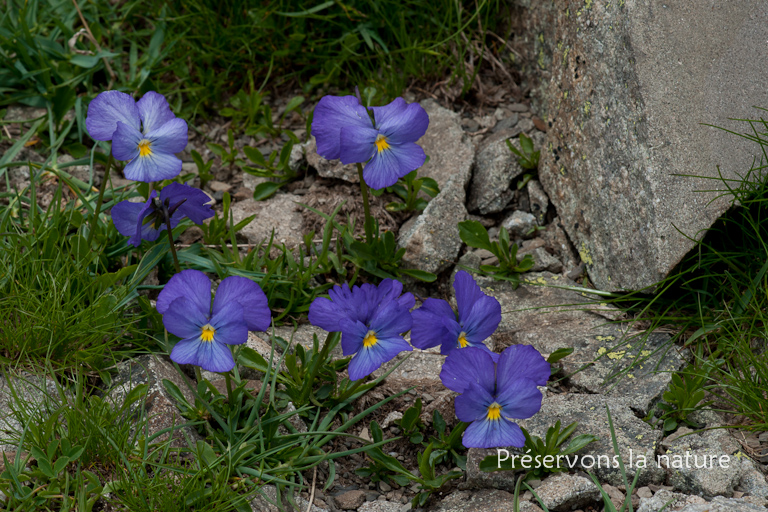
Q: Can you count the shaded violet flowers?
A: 7